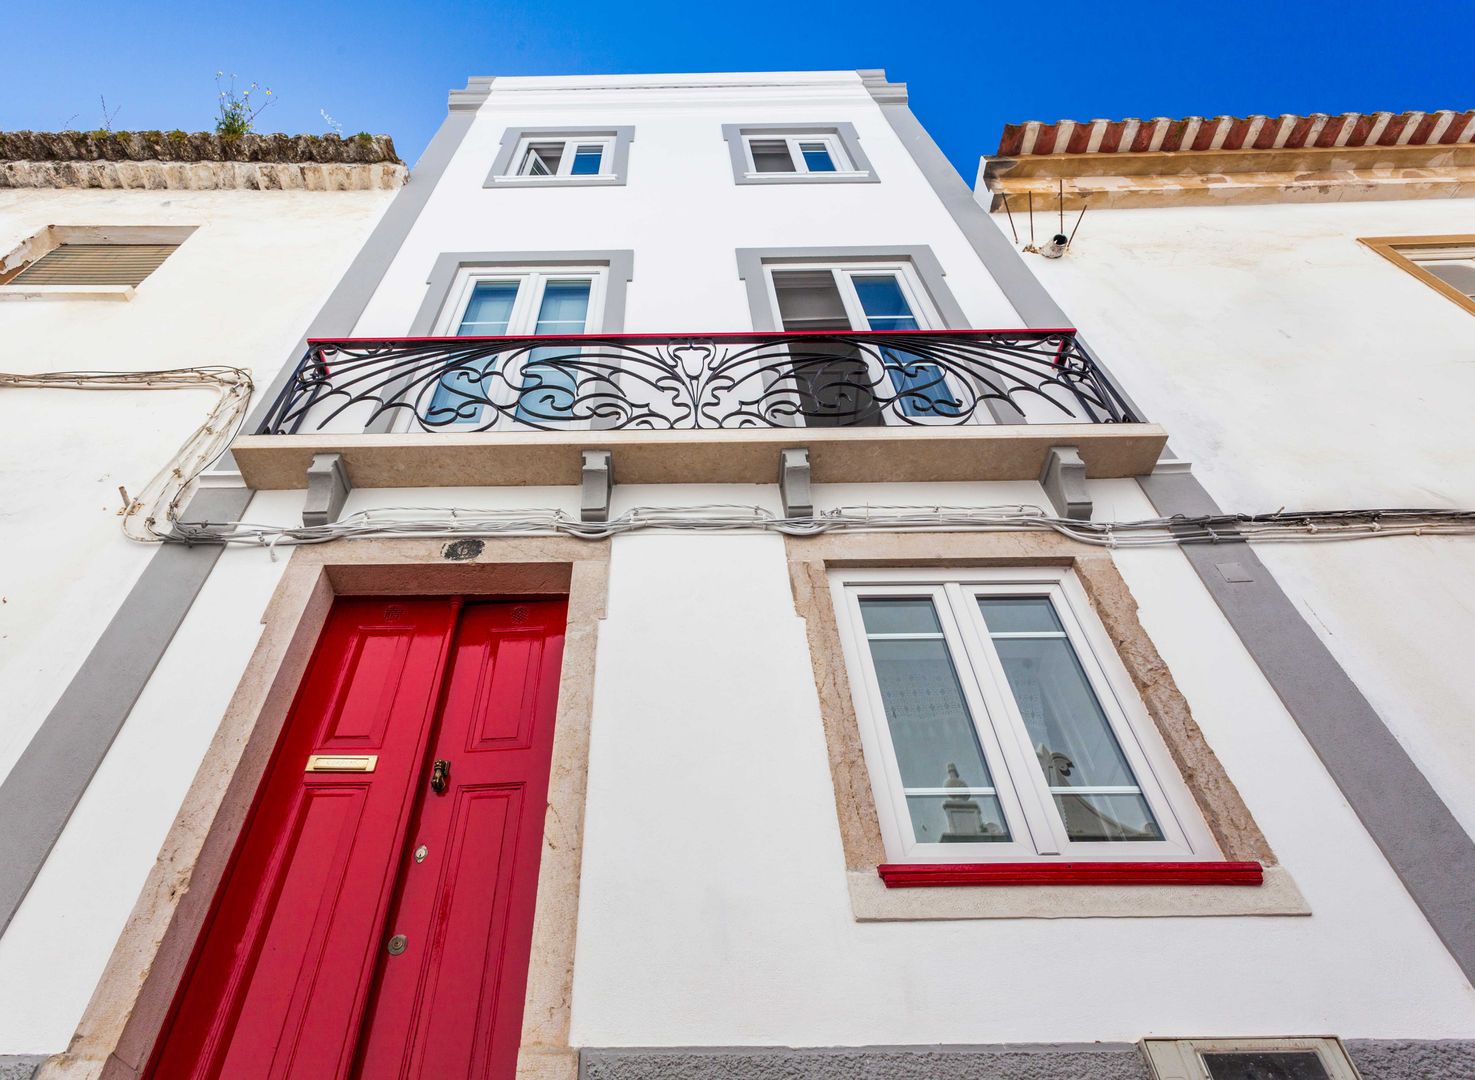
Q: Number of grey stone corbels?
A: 4